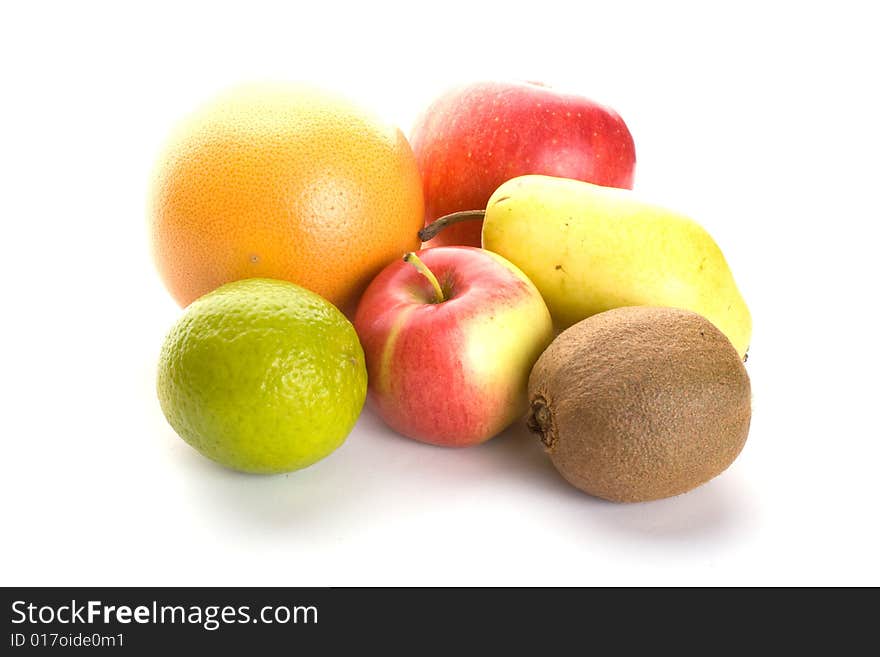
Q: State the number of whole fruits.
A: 6